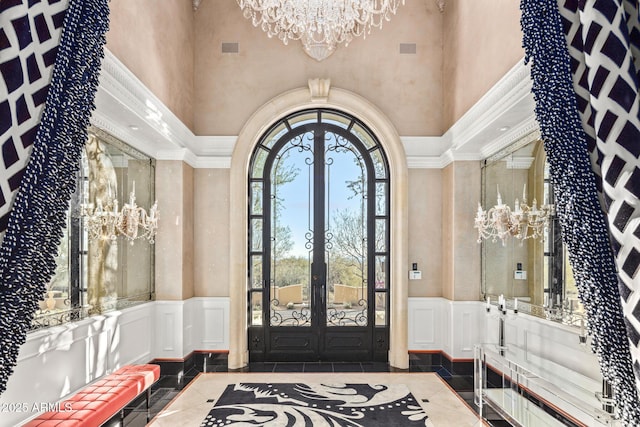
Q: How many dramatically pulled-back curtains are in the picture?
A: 2